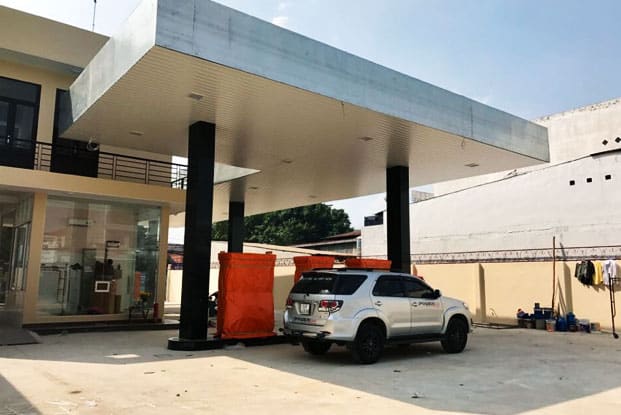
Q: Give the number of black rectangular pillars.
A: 3